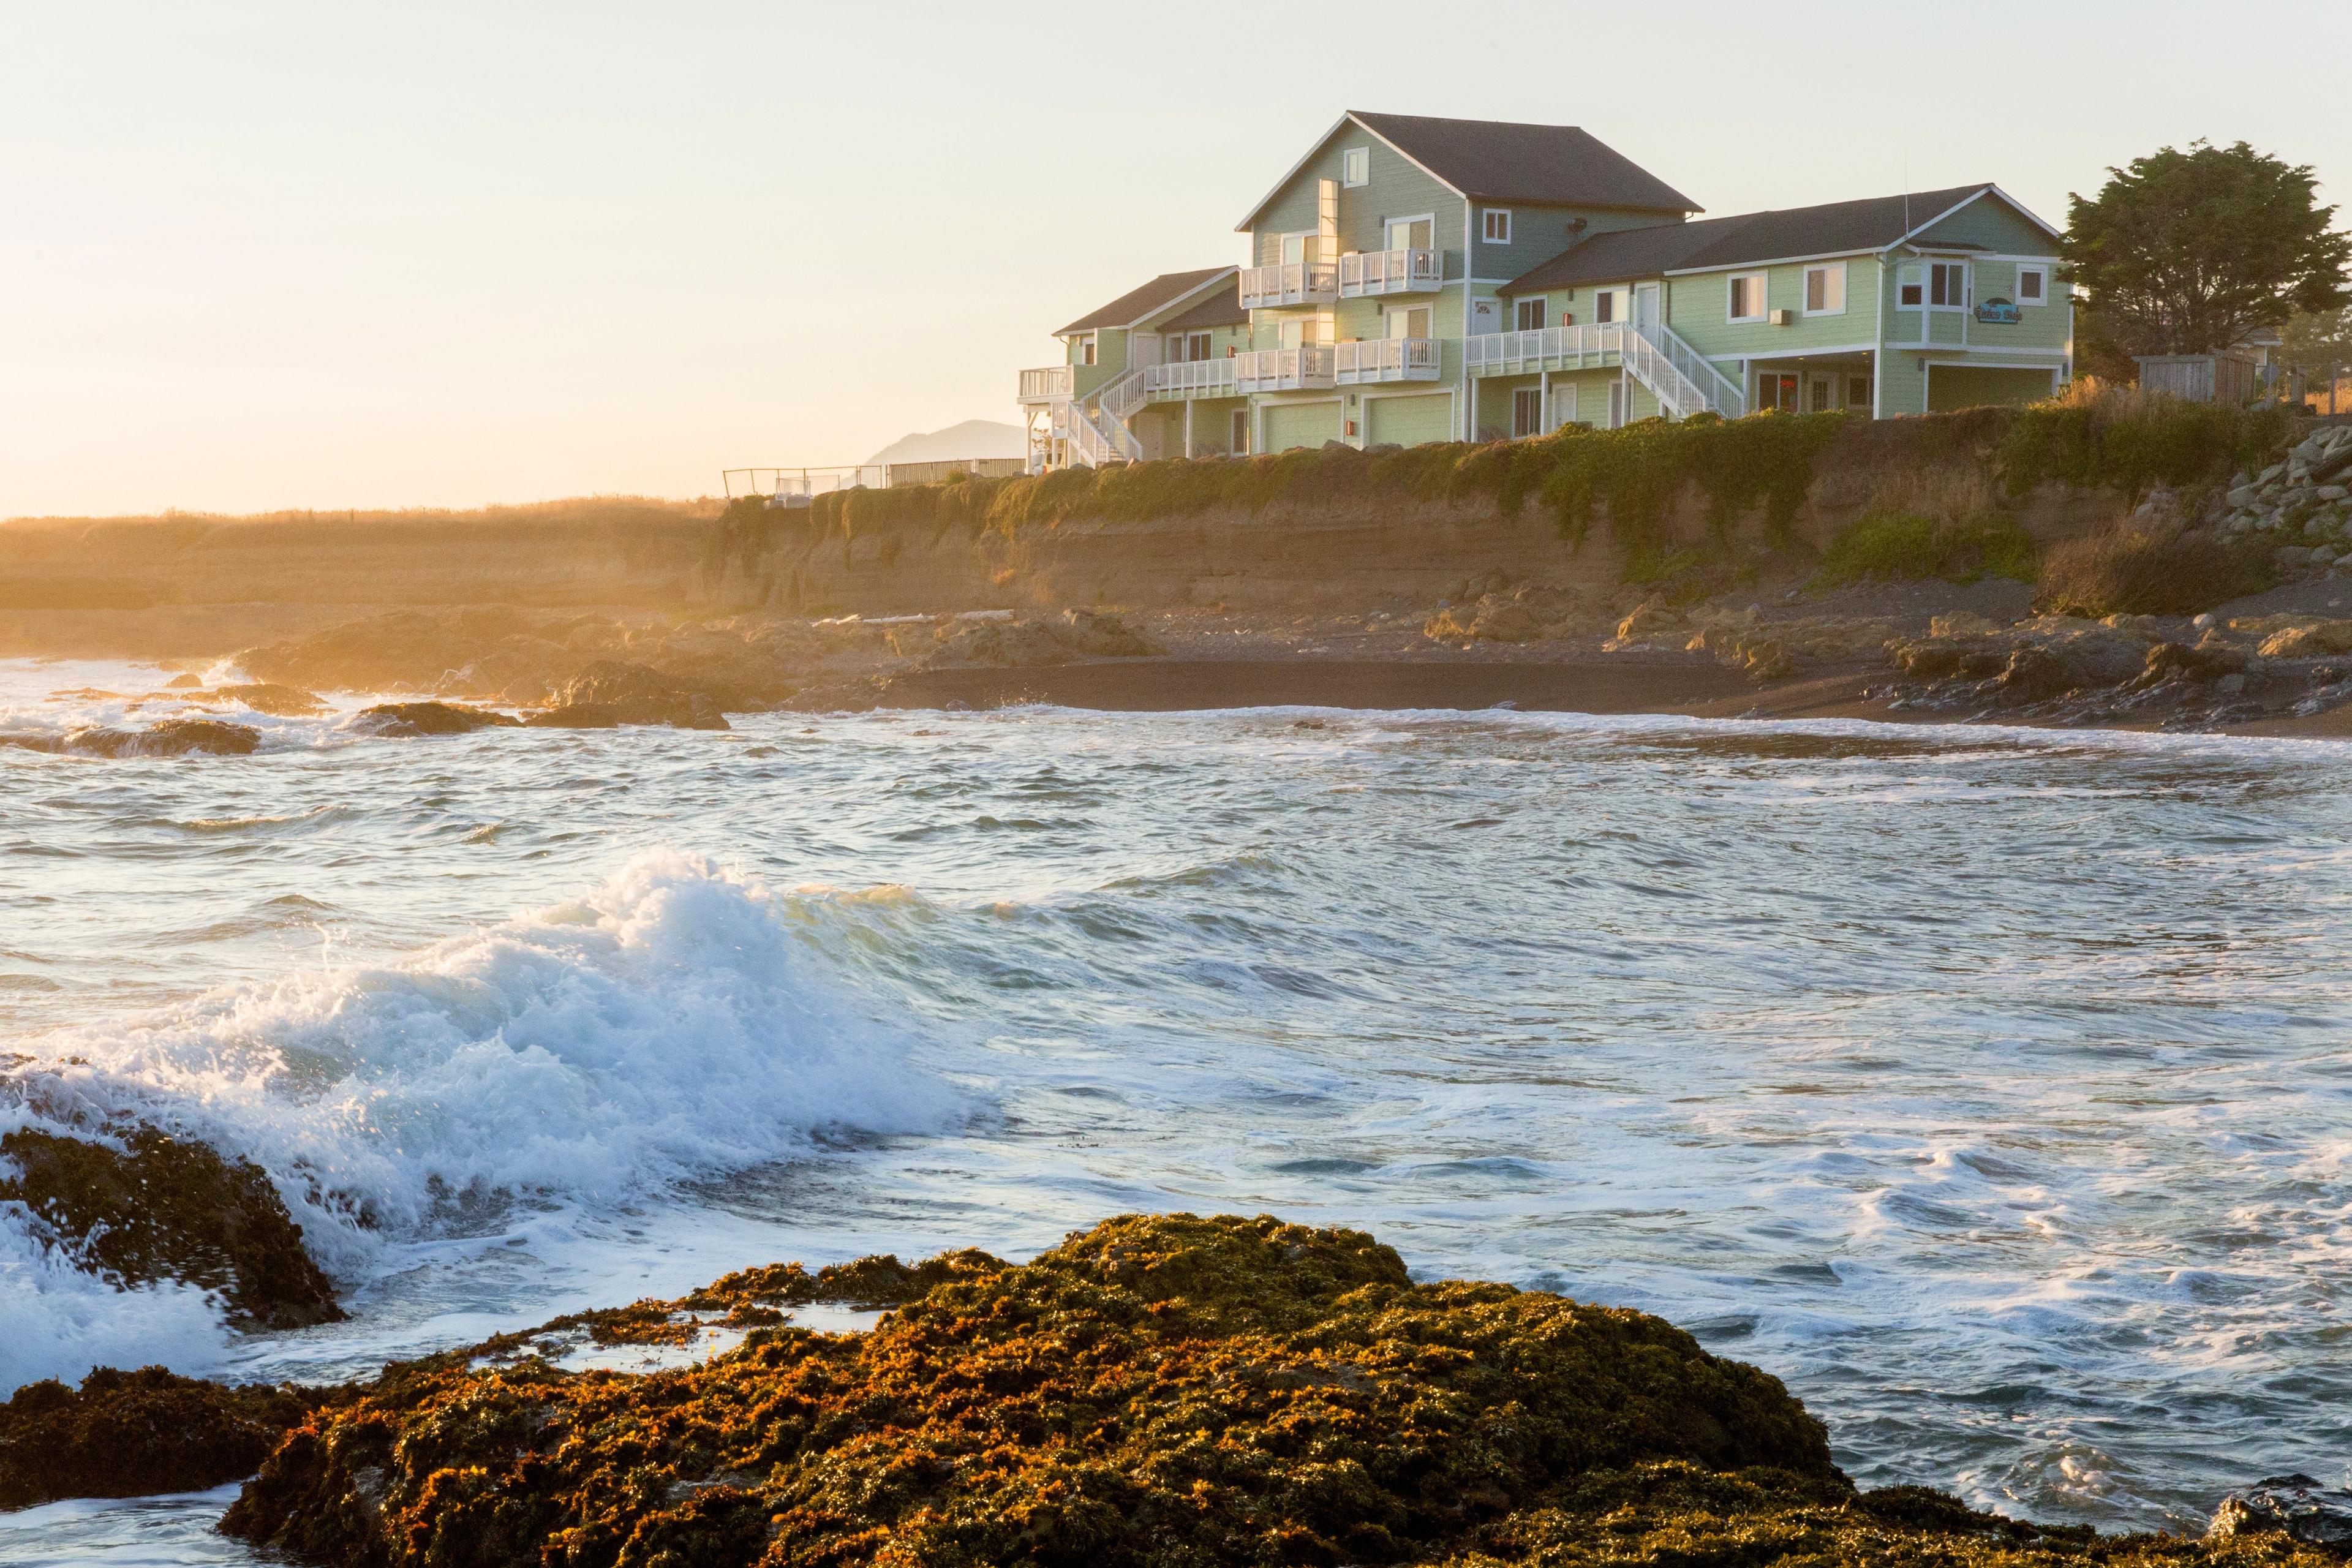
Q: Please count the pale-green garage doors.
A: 2